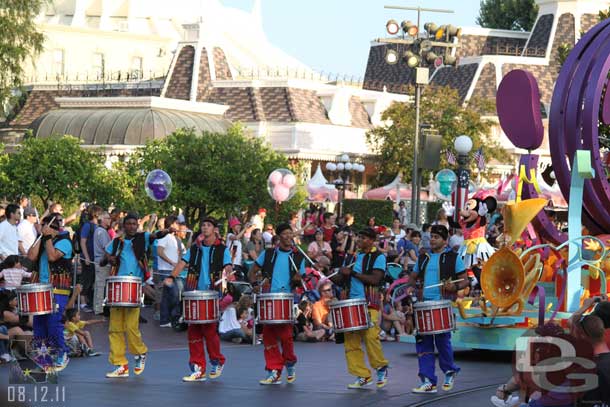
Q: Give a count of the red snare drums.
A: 6